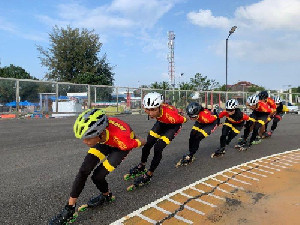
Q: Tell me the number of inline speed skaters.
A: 7